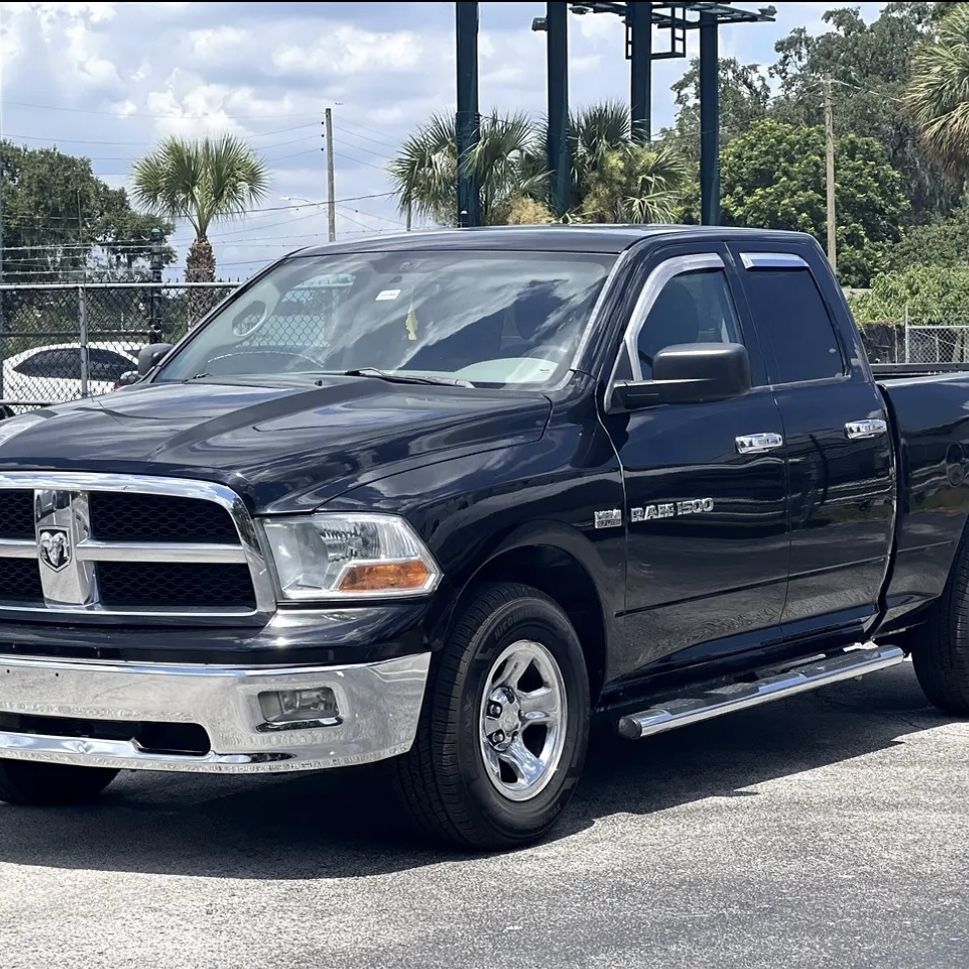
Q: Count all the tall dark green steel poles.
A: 4